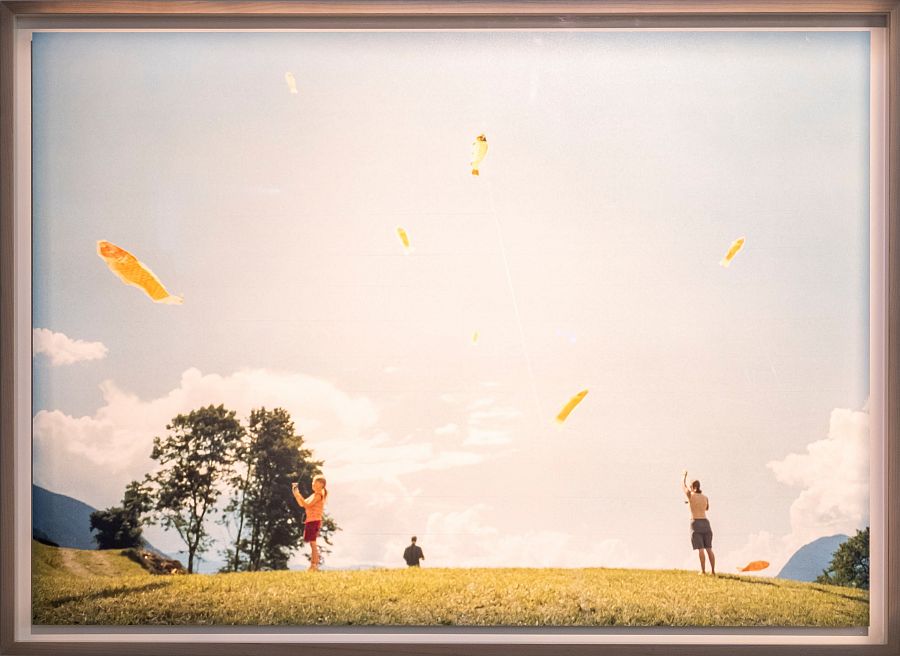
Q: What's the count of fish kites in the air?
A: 8